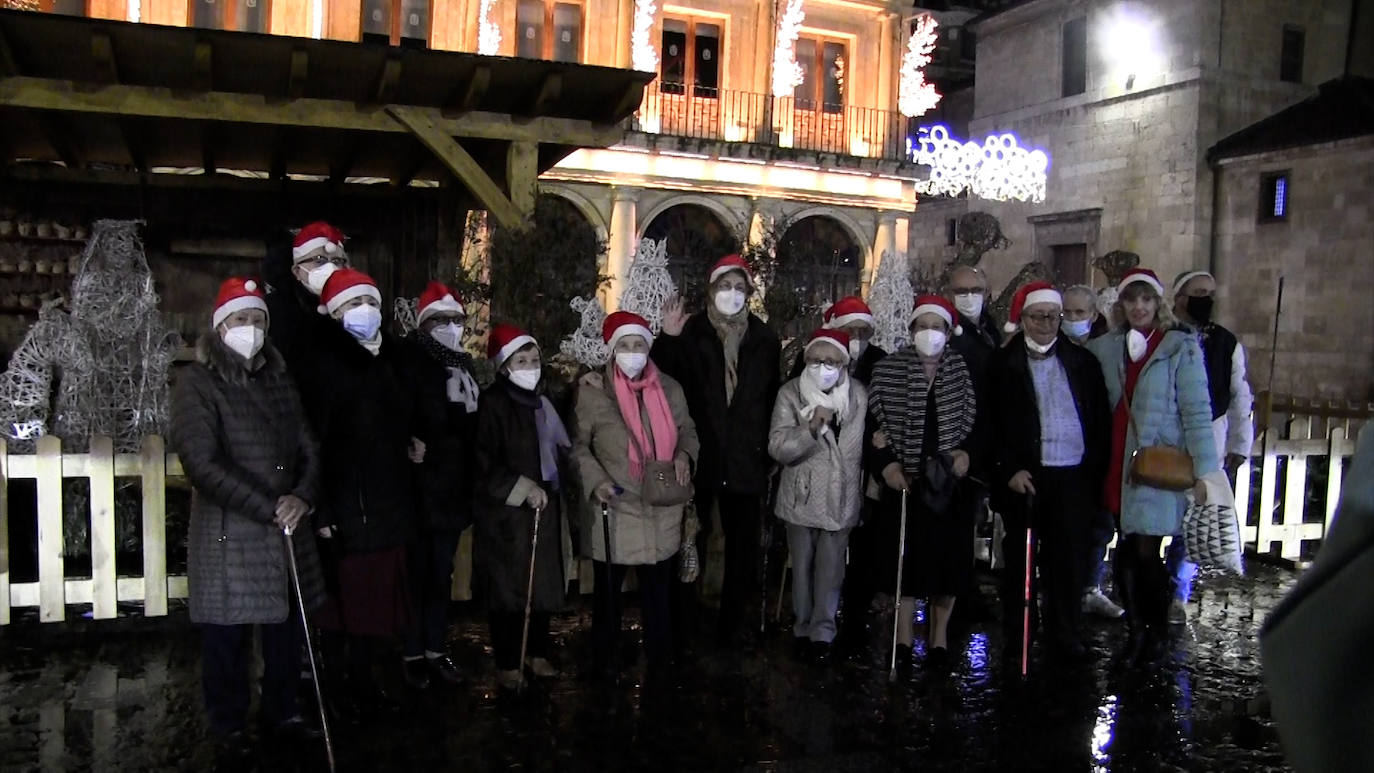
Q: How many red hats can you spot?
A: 12